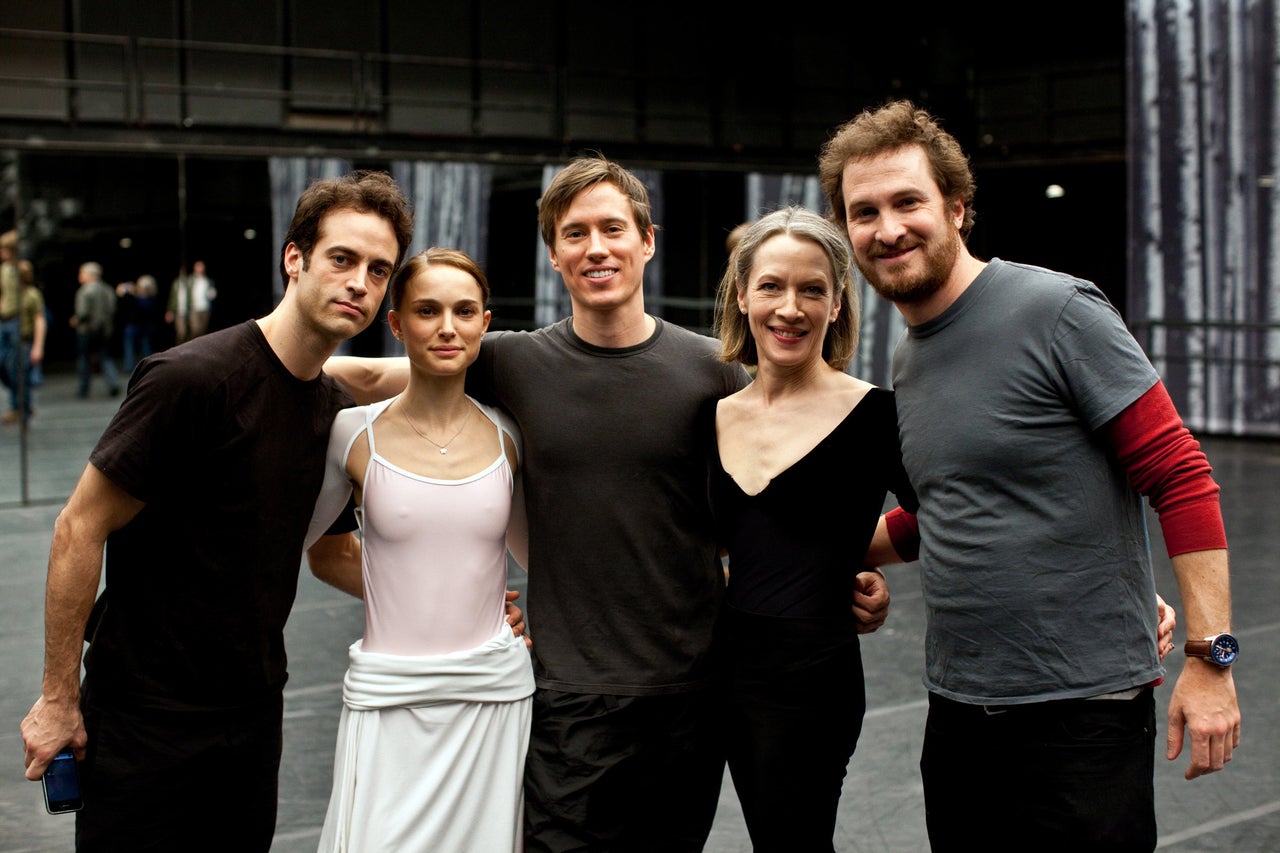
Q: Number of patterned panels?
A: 5